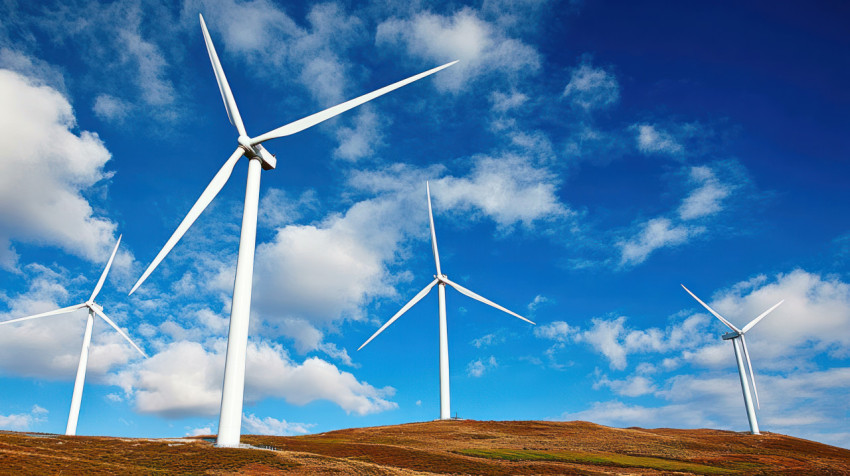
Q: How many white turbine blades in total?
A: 12